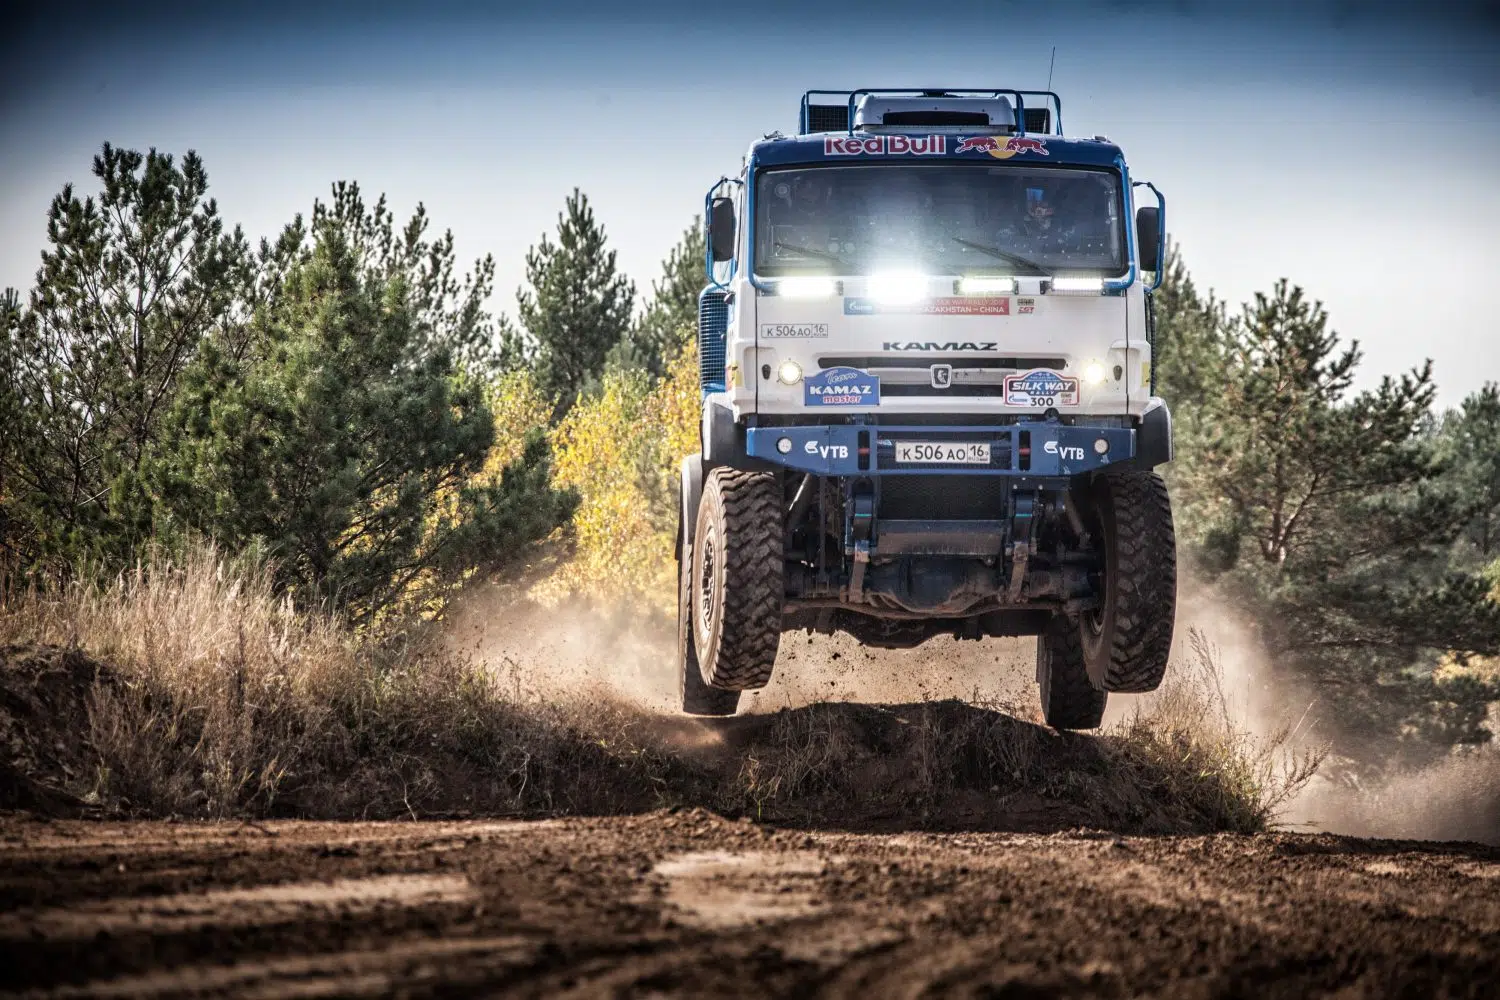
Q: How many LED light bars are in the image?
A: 4